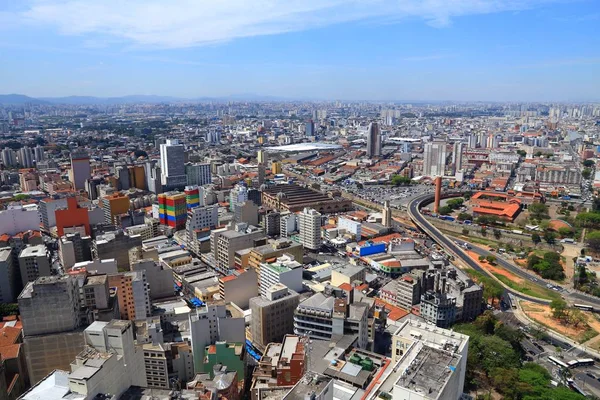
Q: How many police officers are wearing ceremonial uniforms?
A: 0